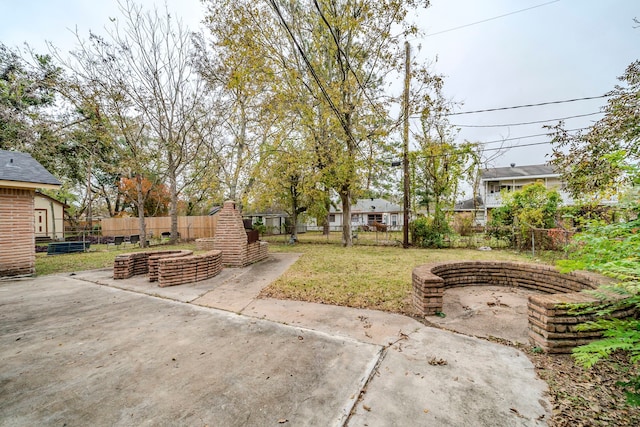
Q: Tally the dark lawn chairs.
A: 2